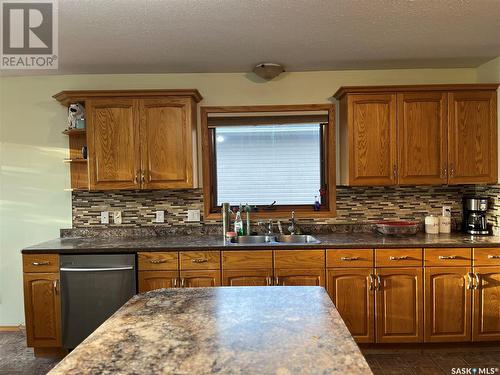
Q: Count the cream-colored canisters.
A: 2